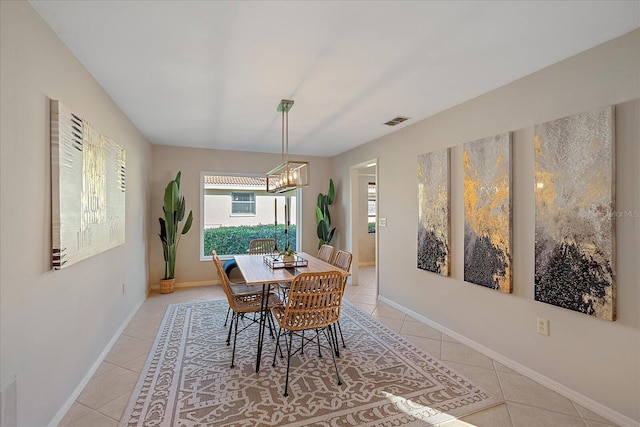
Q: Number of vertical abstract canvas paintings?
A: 3